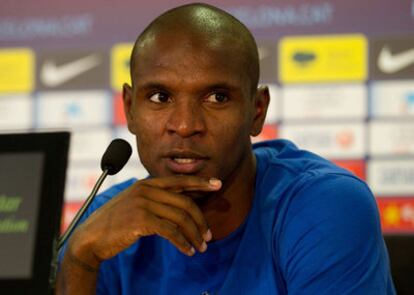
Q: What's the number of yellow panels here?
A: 3